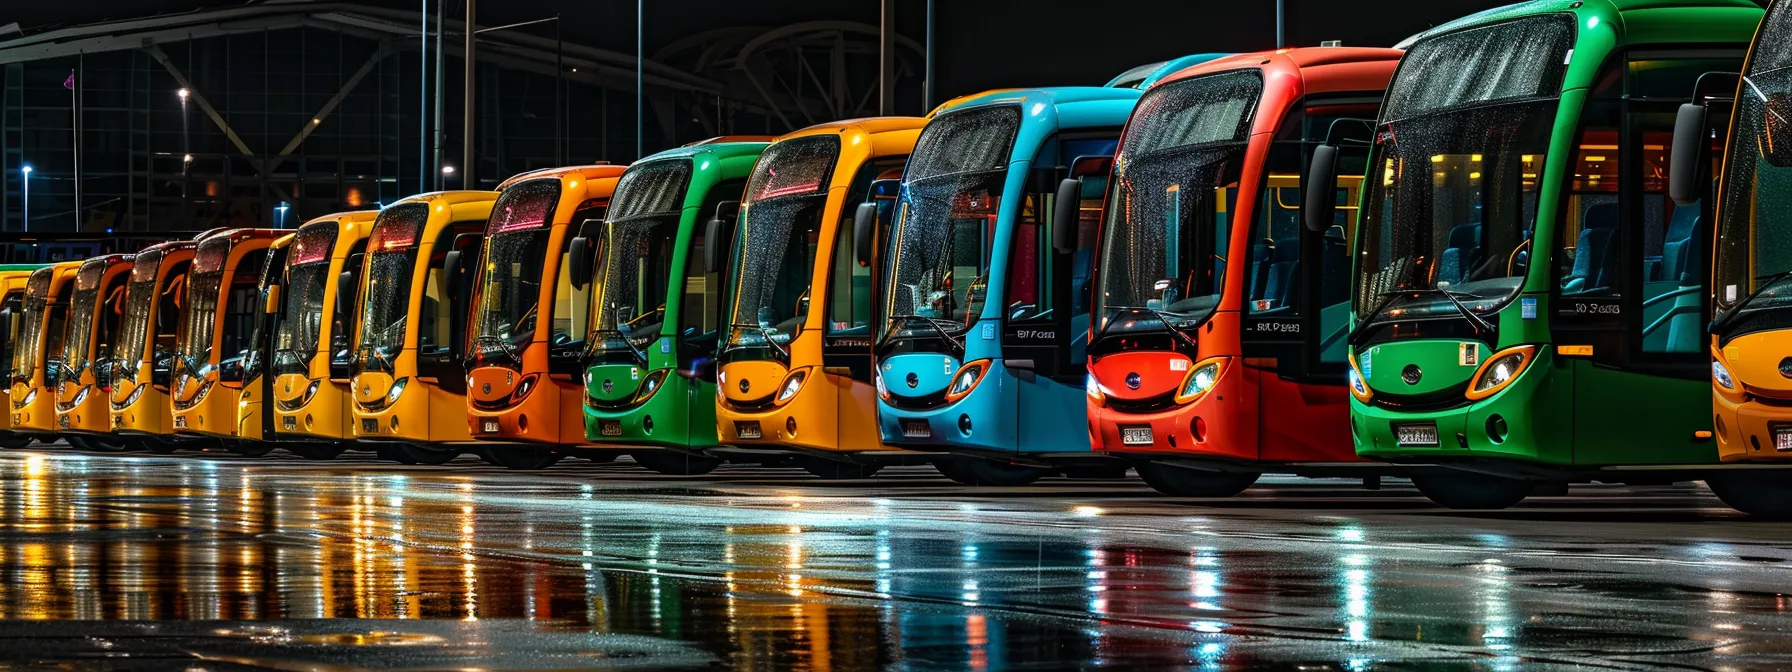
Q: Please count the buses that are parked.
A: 15